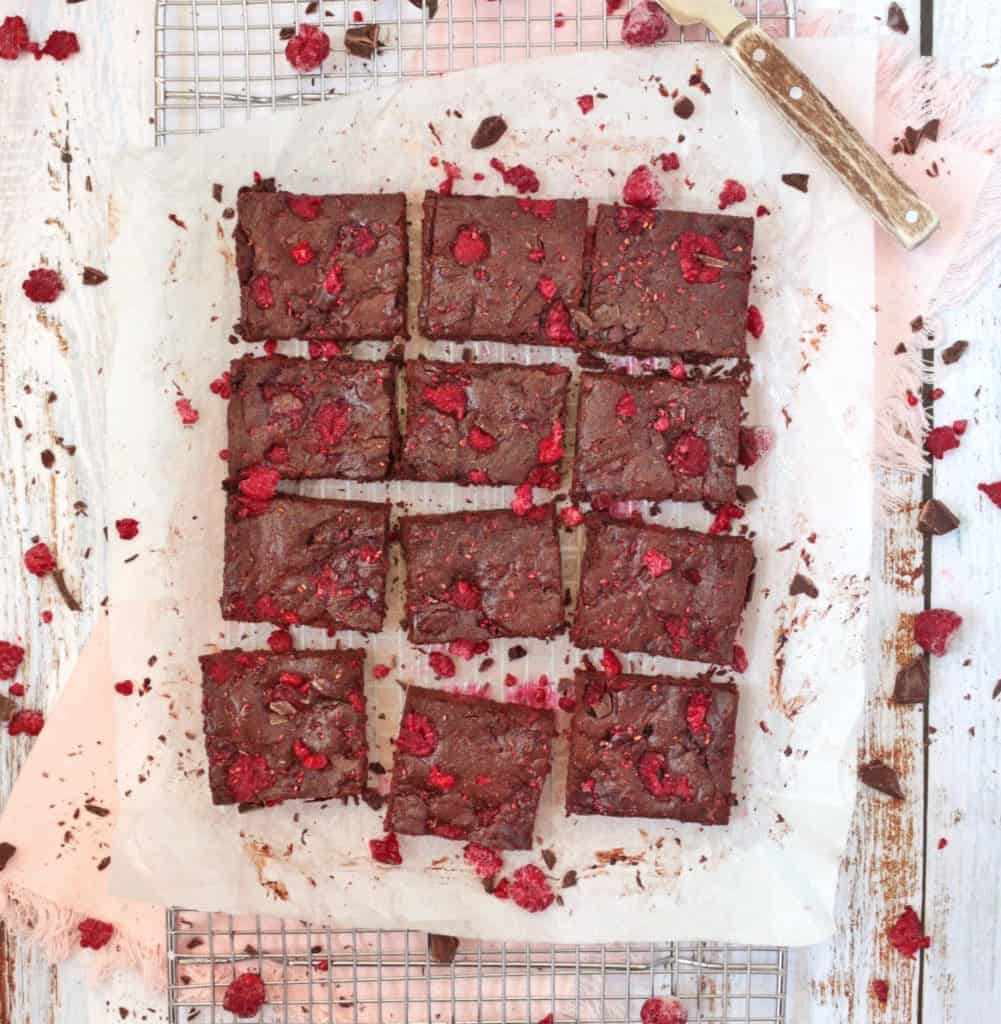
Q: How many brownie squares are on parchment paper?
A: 12